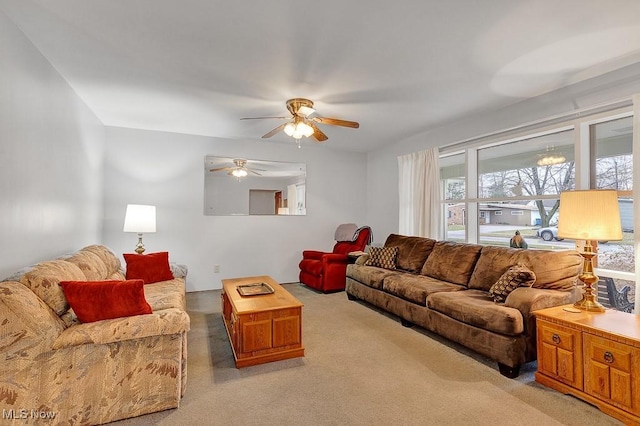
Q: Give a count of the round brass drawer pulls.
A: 2